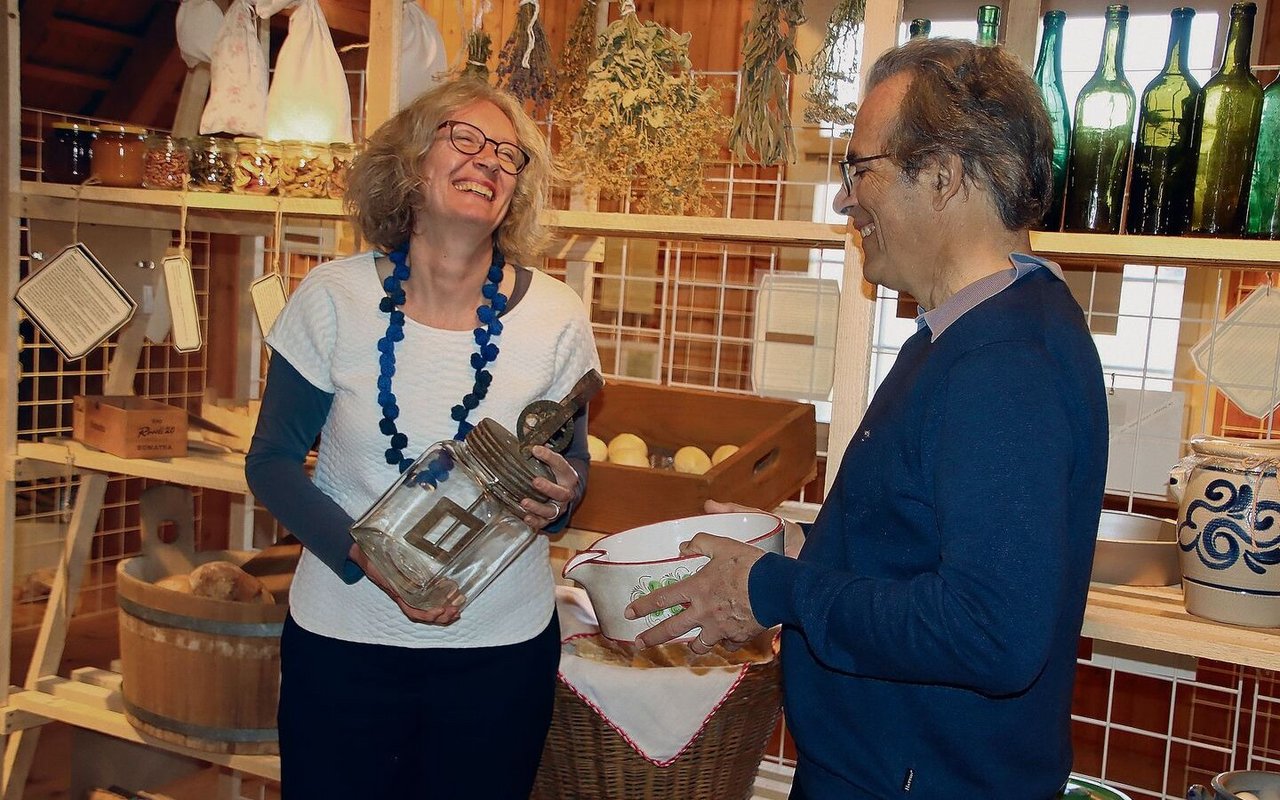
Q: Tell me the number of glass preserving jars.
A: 7